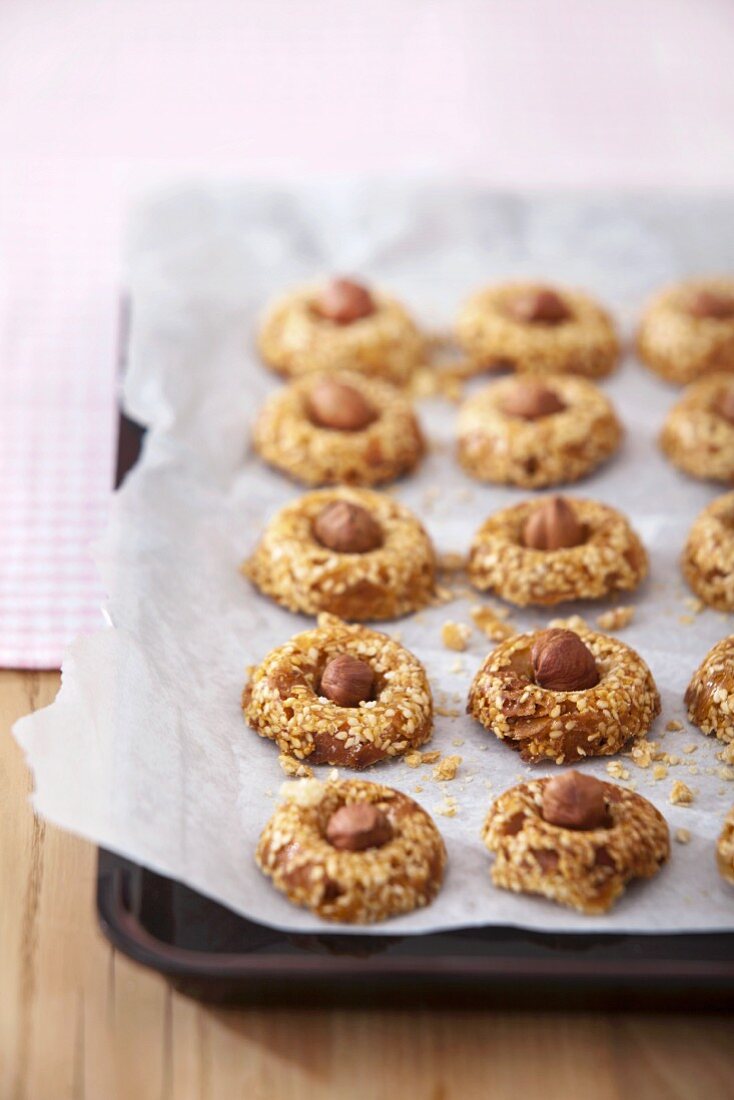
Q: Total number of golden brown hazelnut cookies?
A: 15